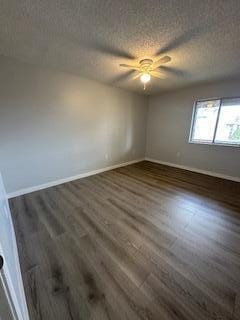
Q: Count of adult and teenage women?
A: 0